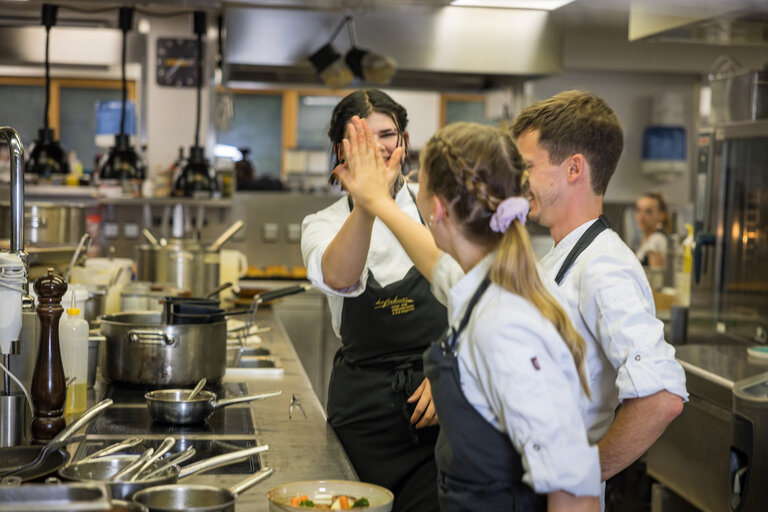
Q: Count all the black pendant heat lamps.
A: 3